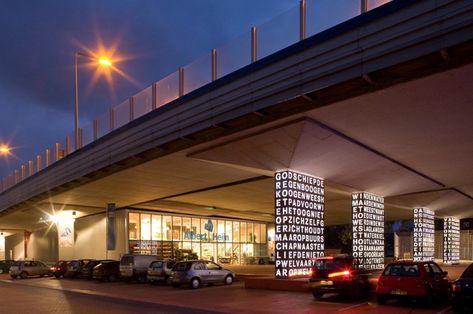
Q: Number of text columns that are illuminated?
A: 4